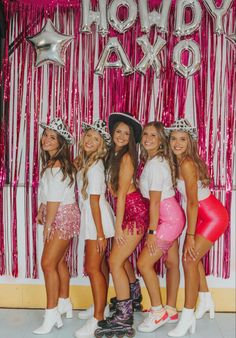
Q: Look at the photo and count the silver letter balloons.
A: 8